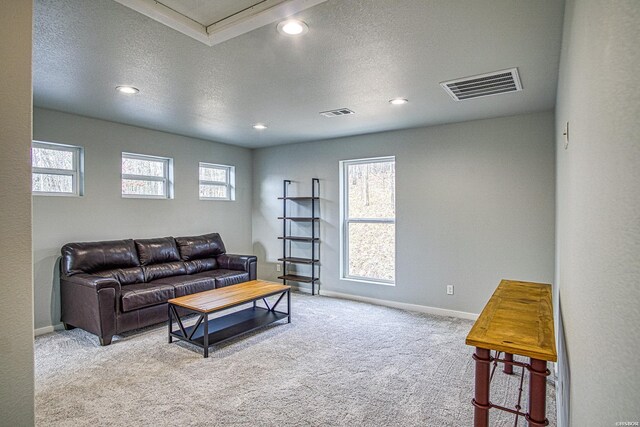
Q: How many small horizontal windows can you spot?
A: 3